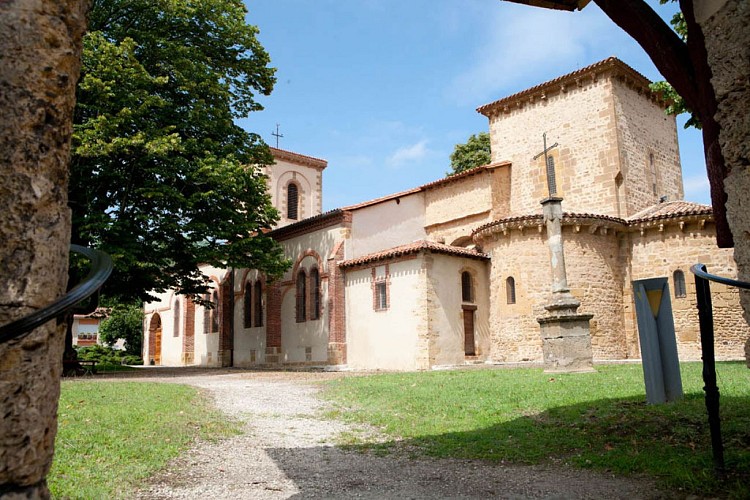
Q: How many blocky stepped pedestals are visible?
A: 1